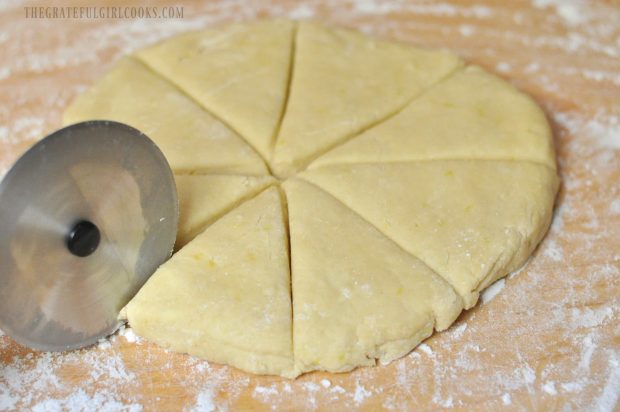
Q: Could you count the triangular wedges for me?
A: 8